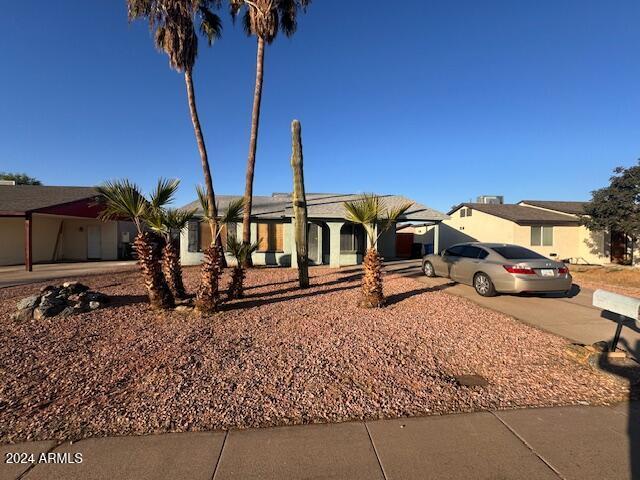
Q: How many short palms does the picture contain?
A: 5